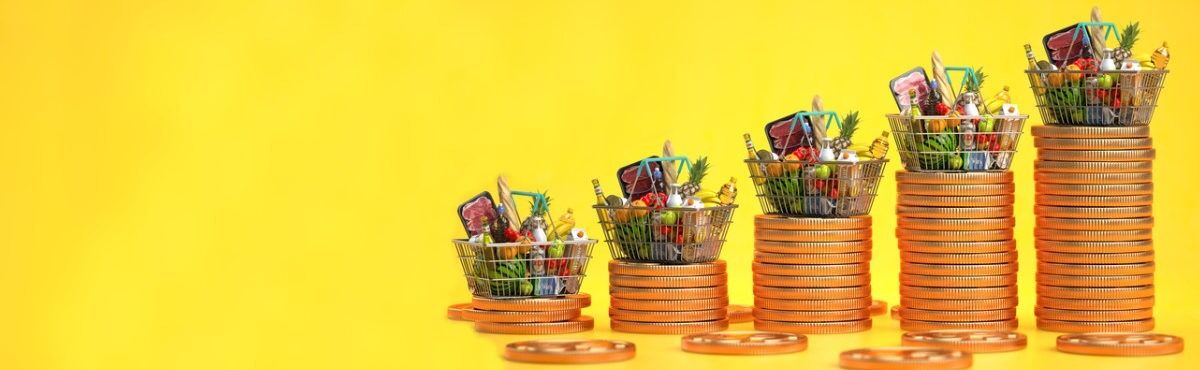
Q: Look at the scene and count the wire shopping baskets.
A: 5